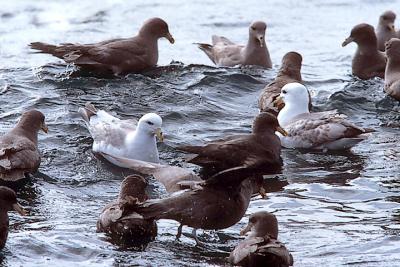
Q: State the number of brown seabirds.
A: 12